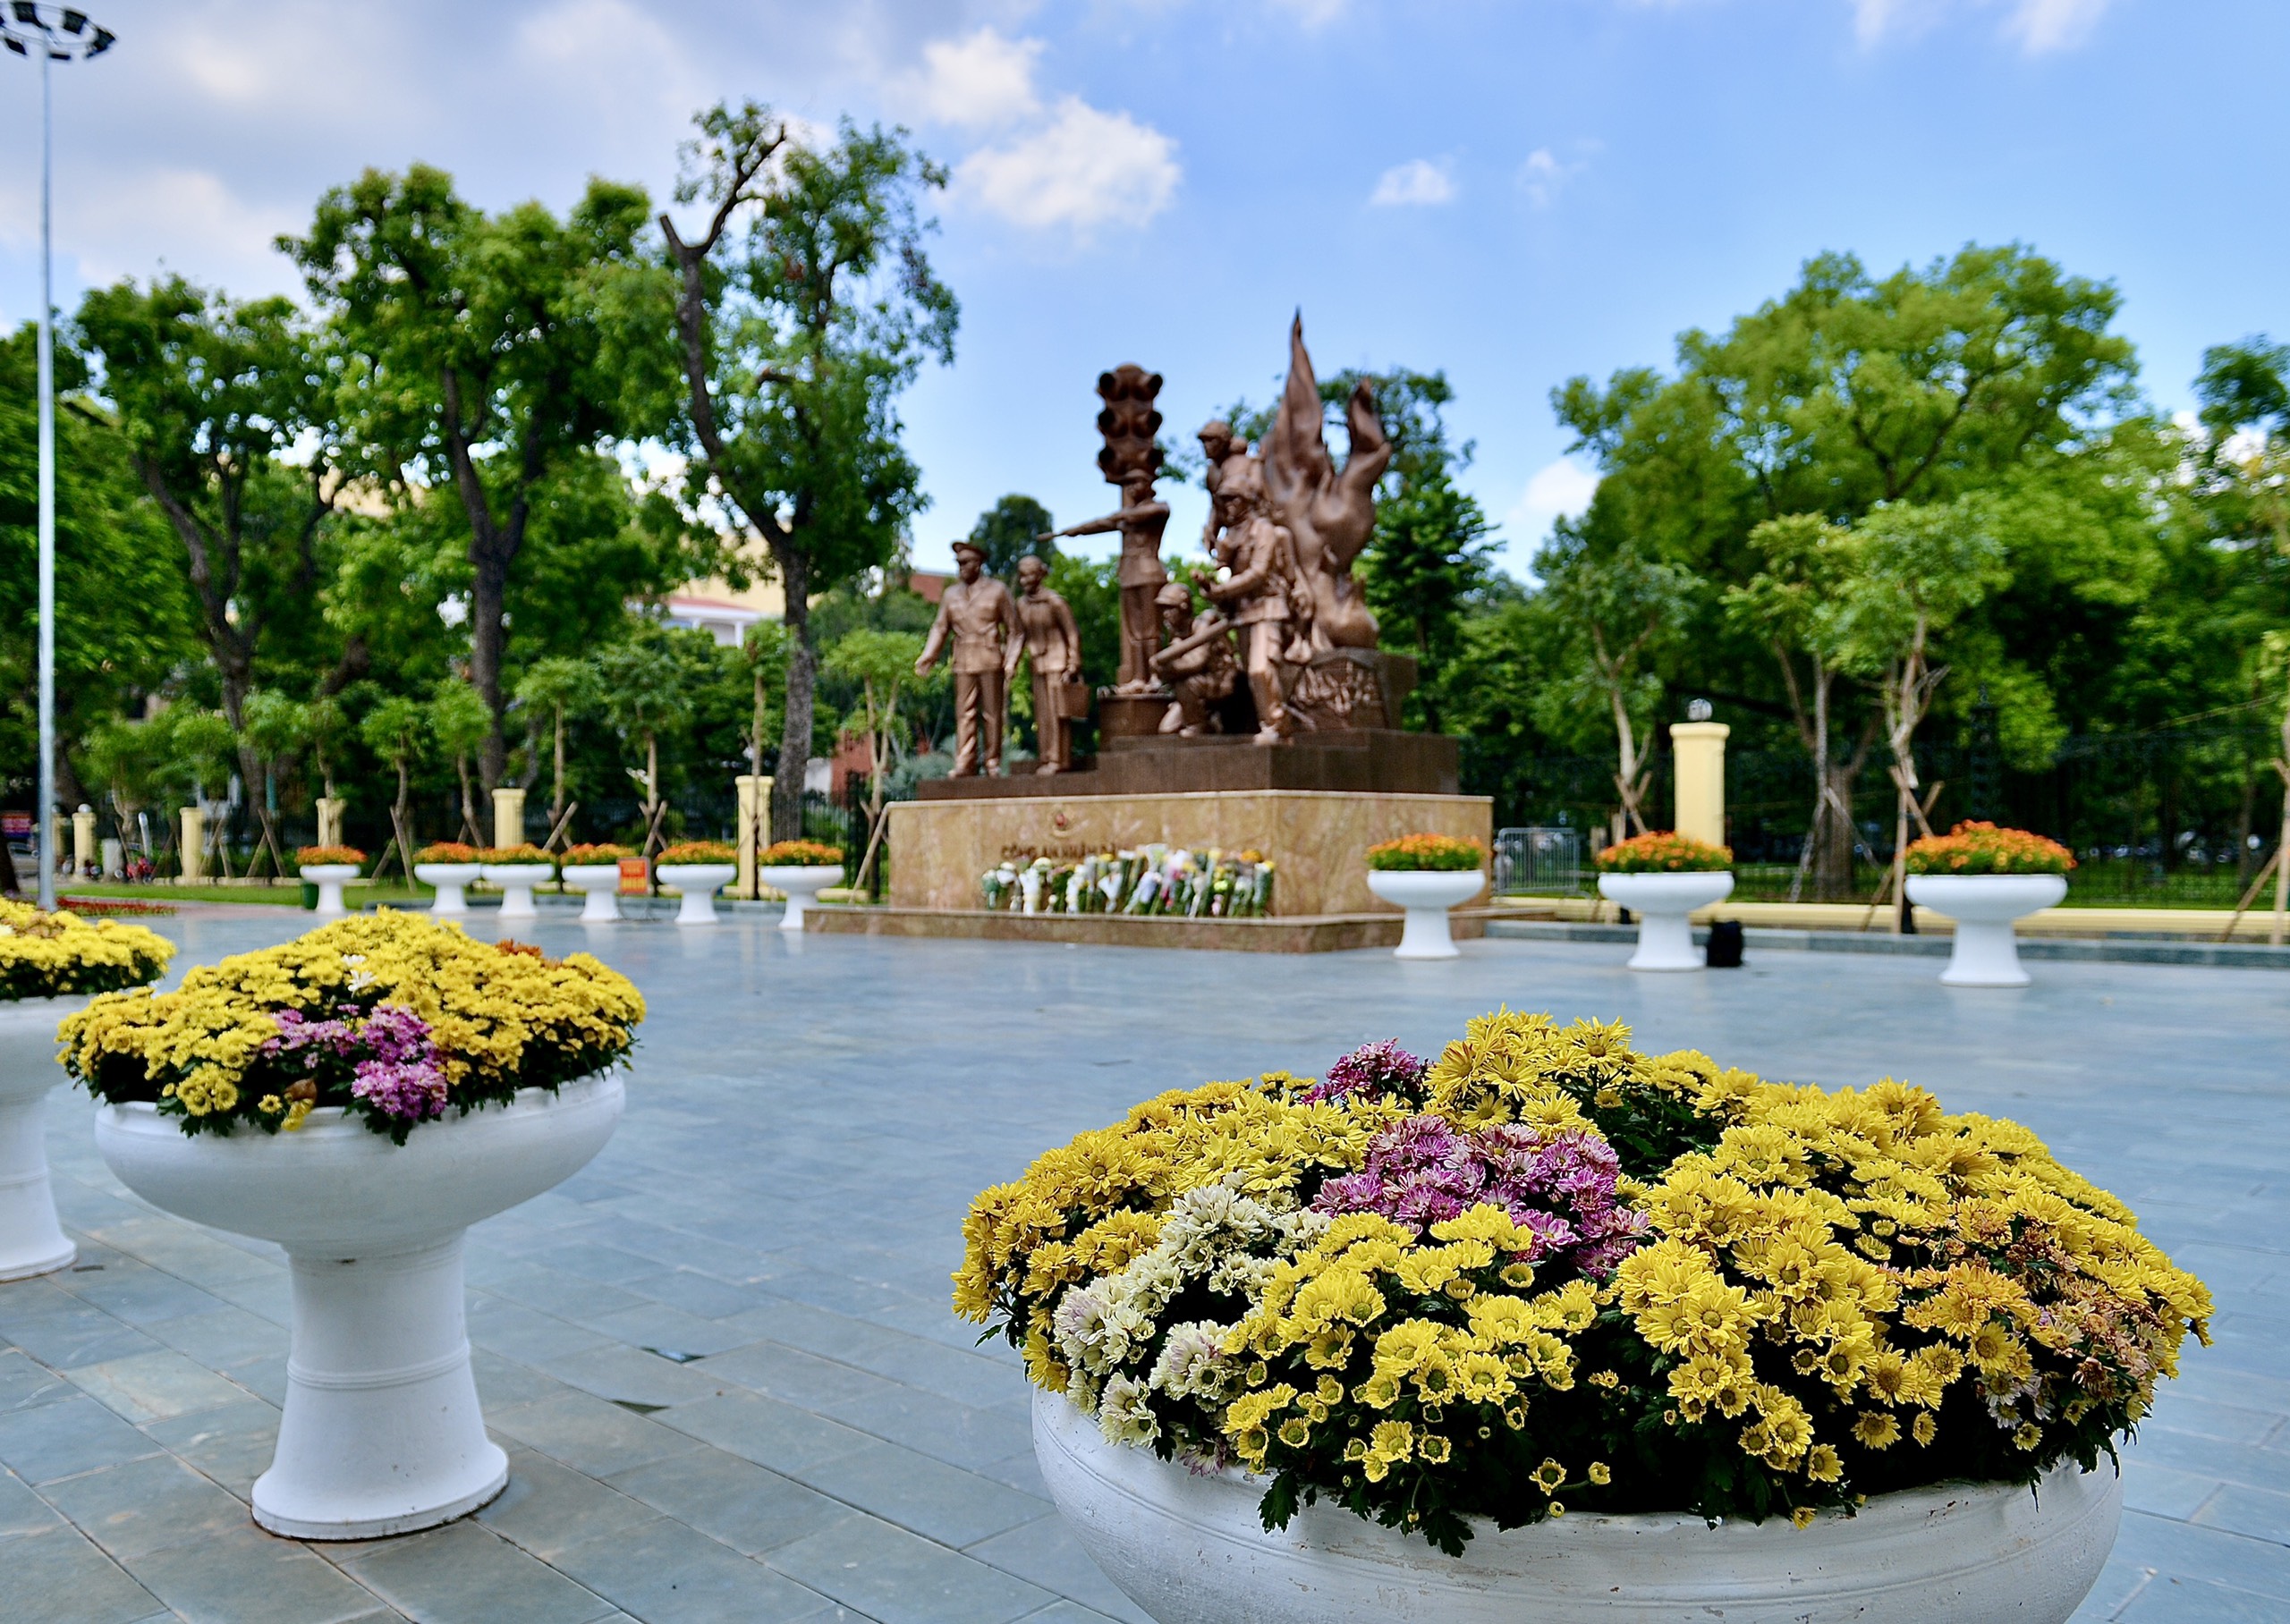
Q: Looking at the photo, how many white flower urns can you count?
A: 12